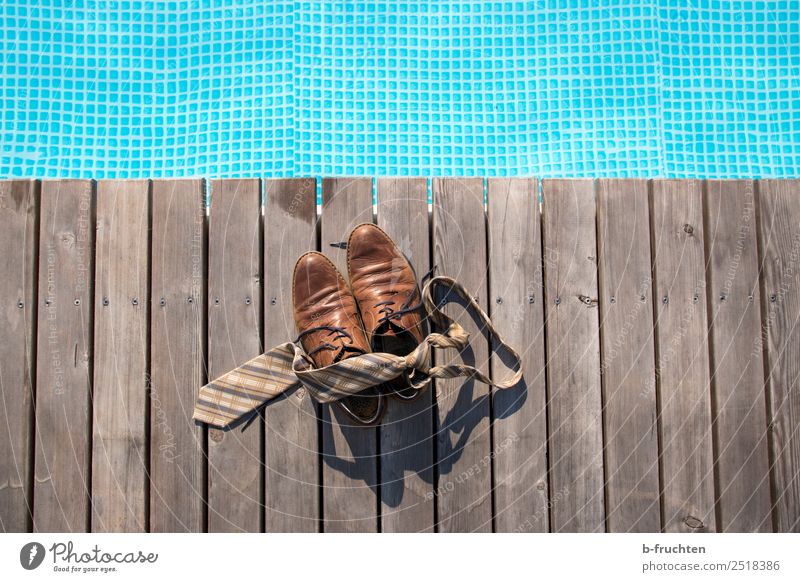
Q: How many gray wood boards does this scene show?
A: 15